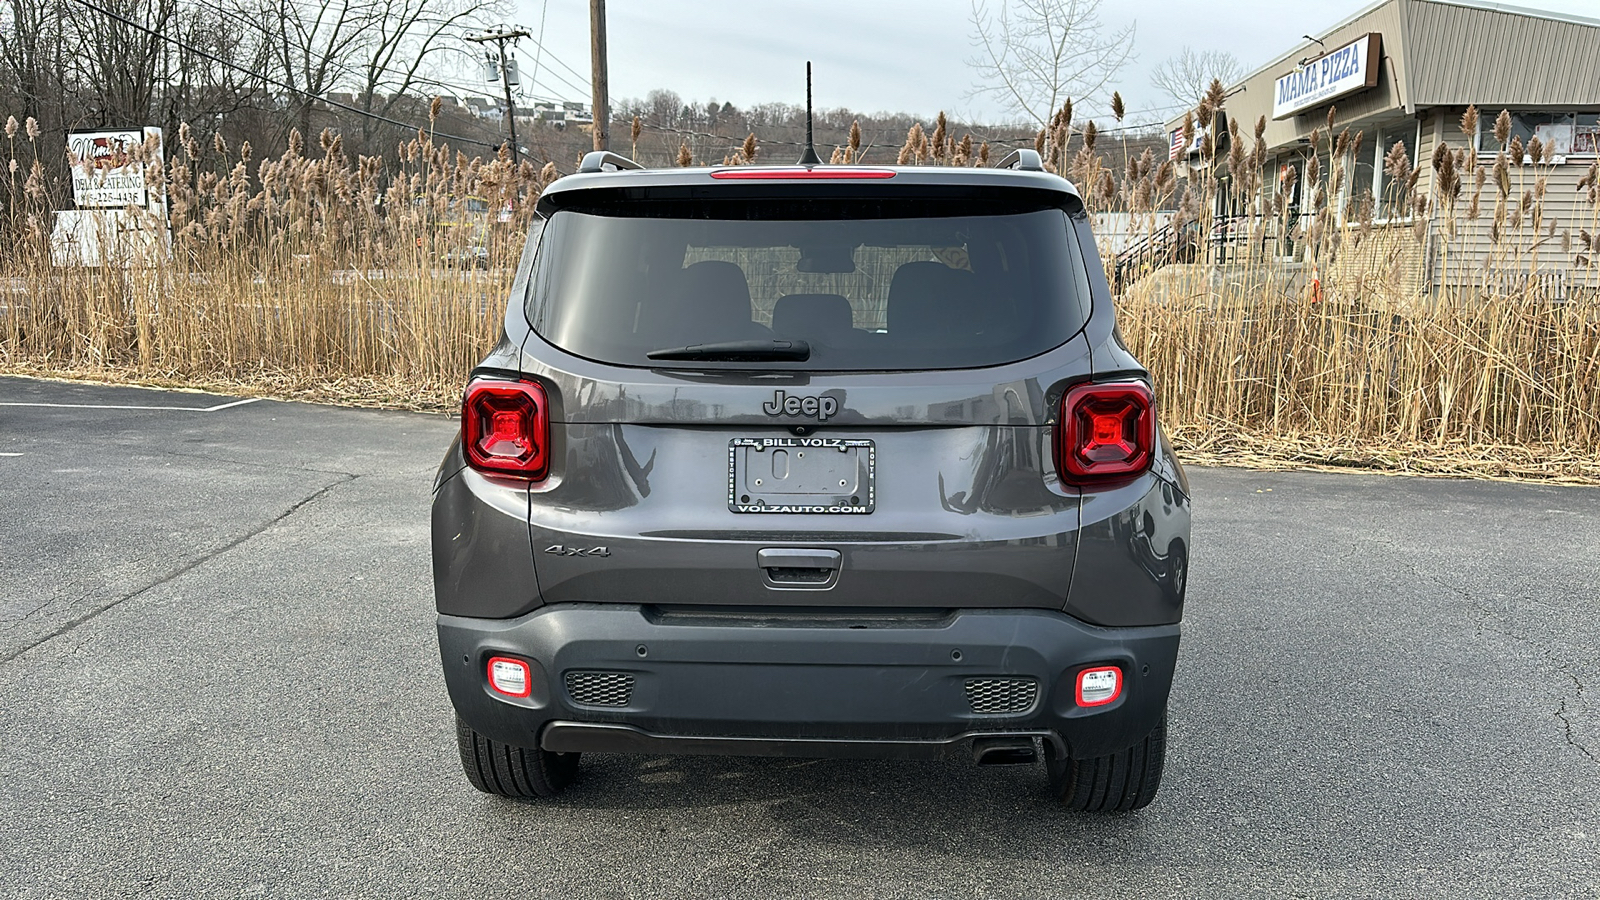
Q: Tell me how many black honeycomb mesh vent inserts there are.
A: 2